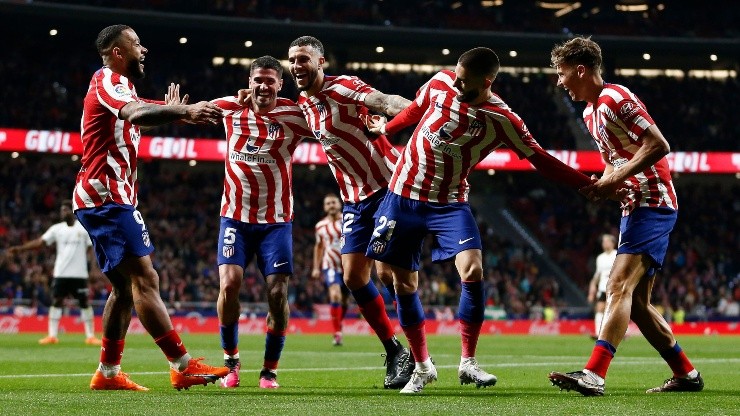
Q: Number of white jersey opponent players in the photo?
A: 2